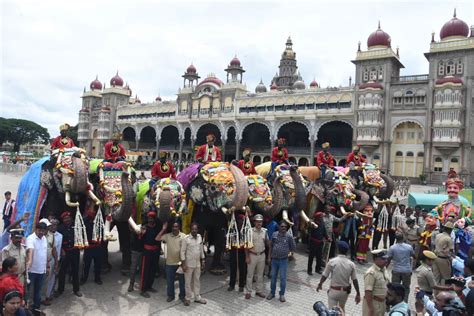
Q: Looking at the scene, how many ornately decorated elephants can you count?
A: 8